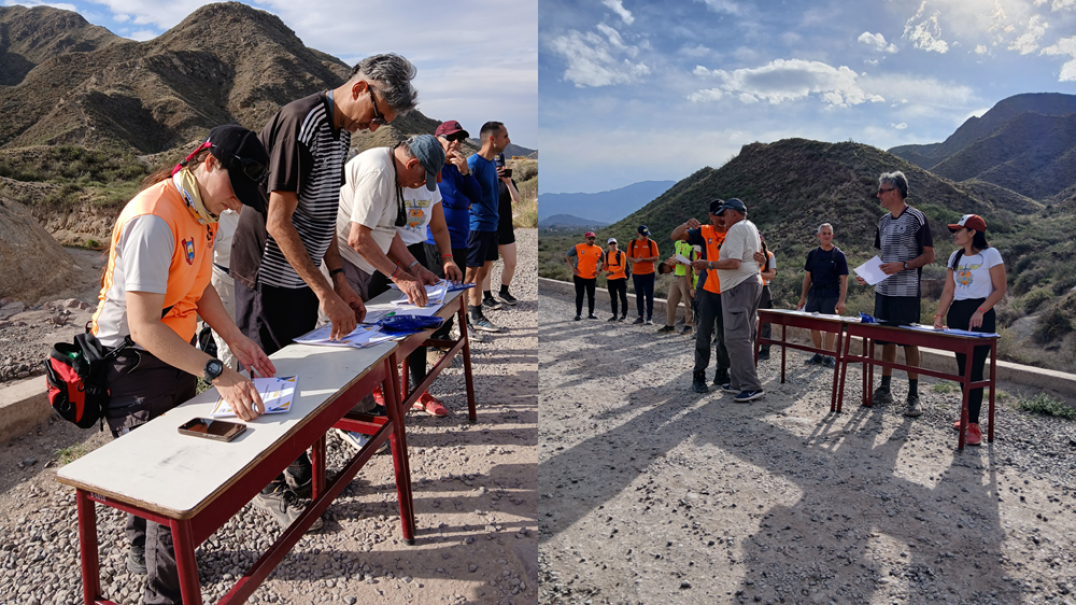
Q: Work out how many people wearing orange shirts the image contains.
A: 6